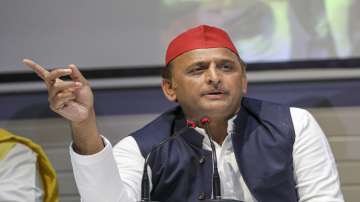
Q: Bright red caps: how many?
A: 1